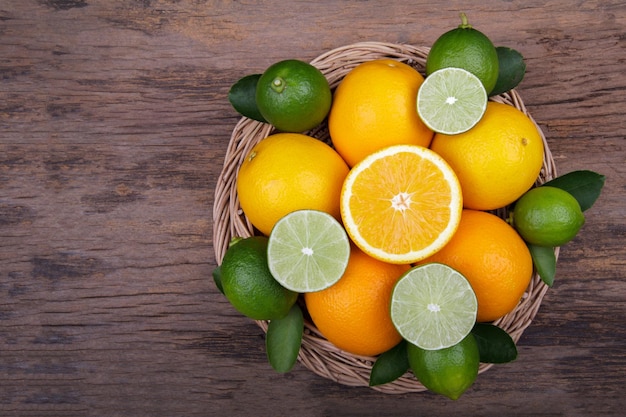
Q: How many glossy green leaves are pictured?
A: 8